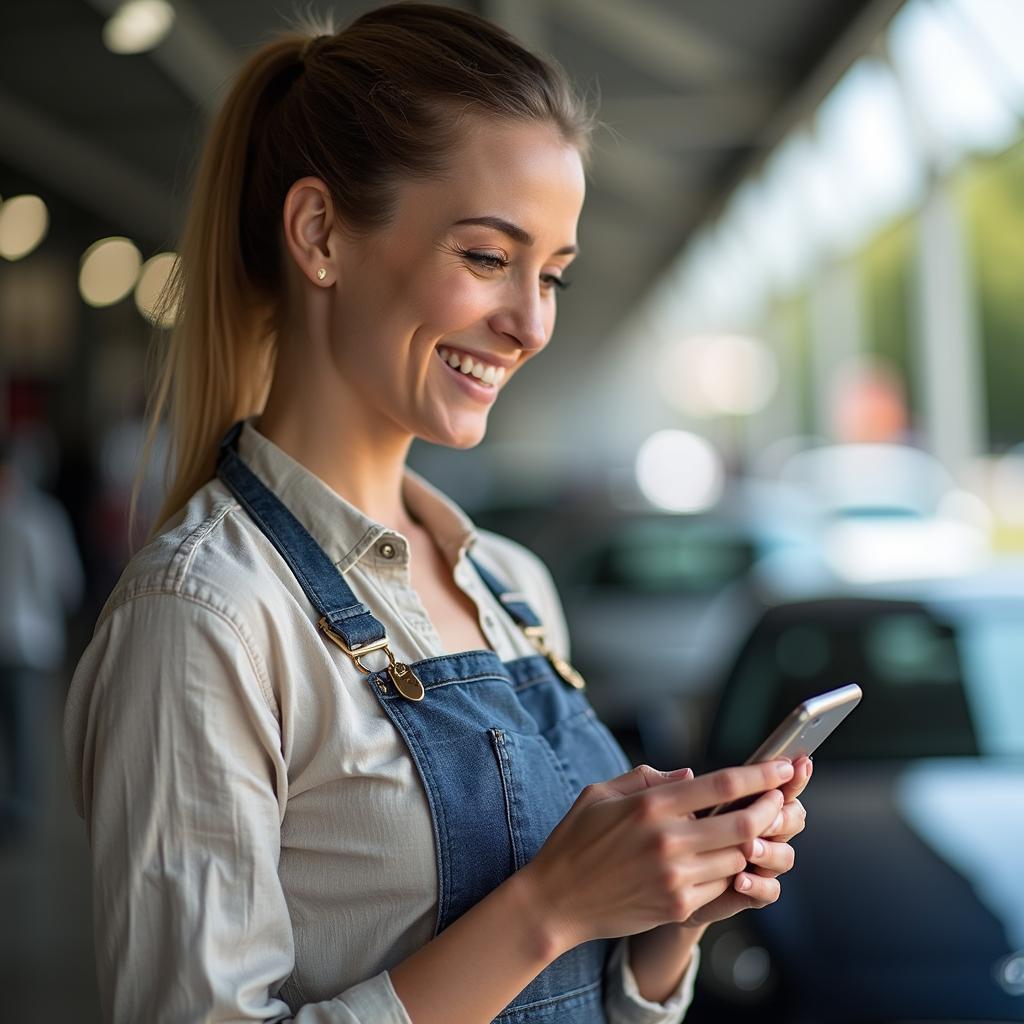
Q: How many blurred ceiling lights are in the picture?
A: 4